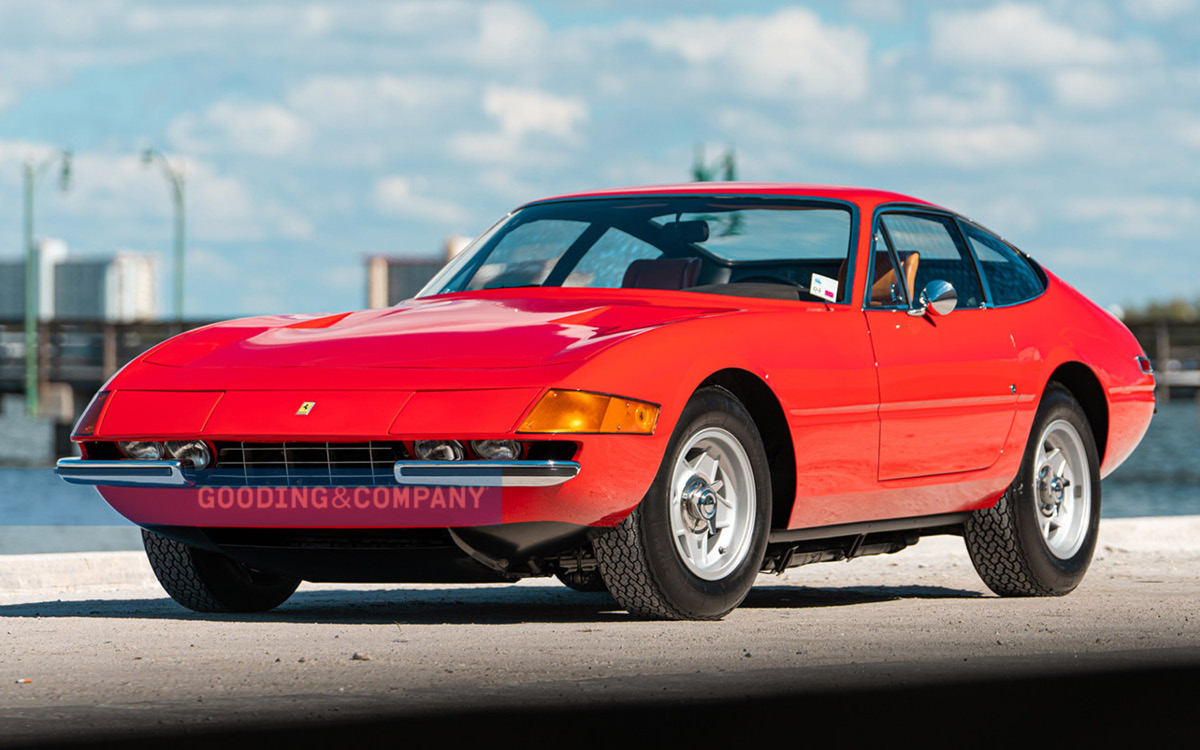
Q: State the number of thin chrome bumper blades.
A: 2